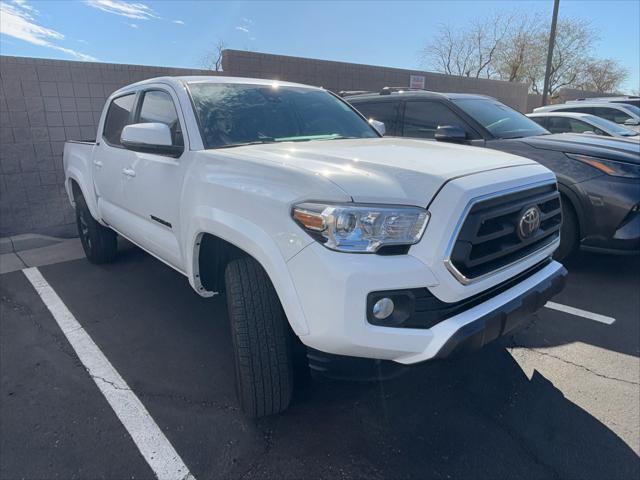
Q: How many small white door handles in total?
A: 2